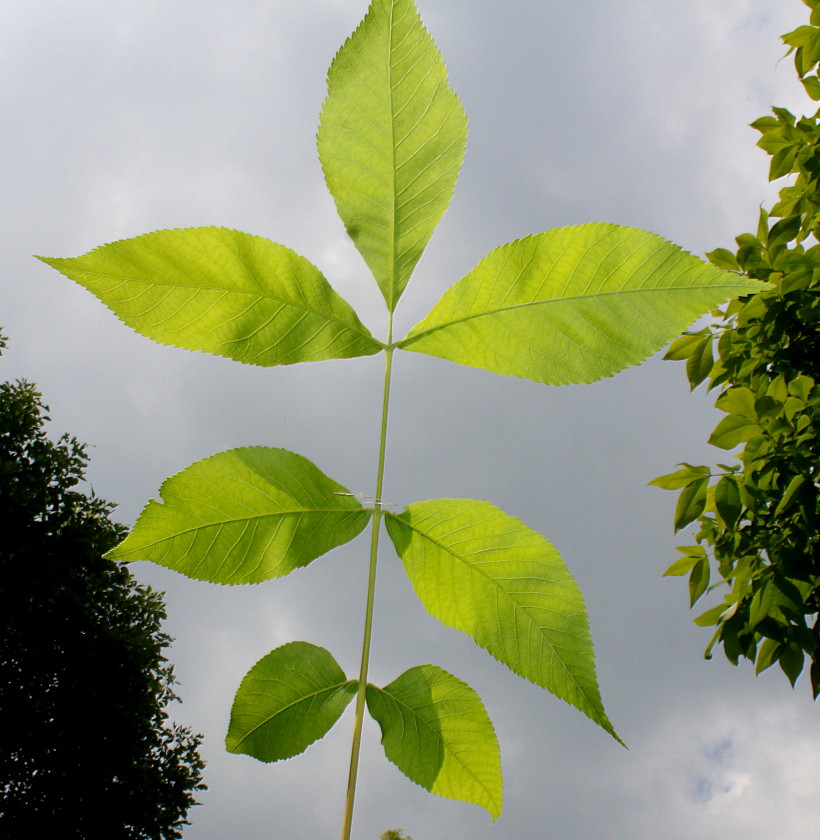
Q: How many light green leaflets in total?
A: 7